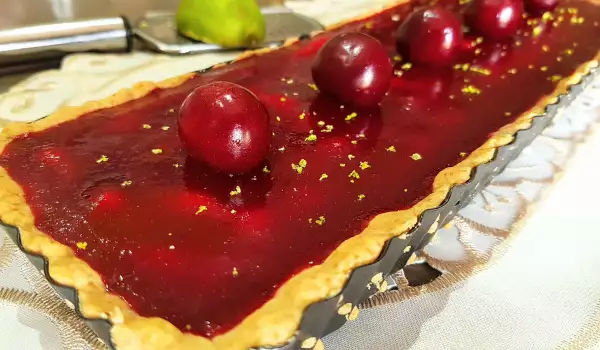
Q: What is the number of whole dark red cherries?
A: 5